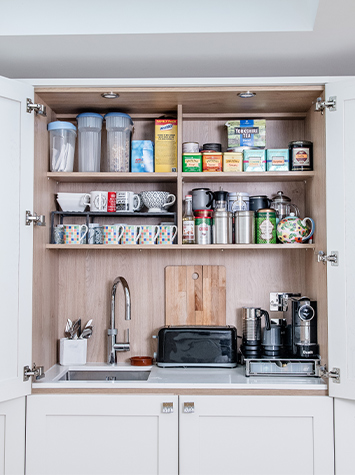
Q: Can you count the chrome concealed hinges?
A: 6